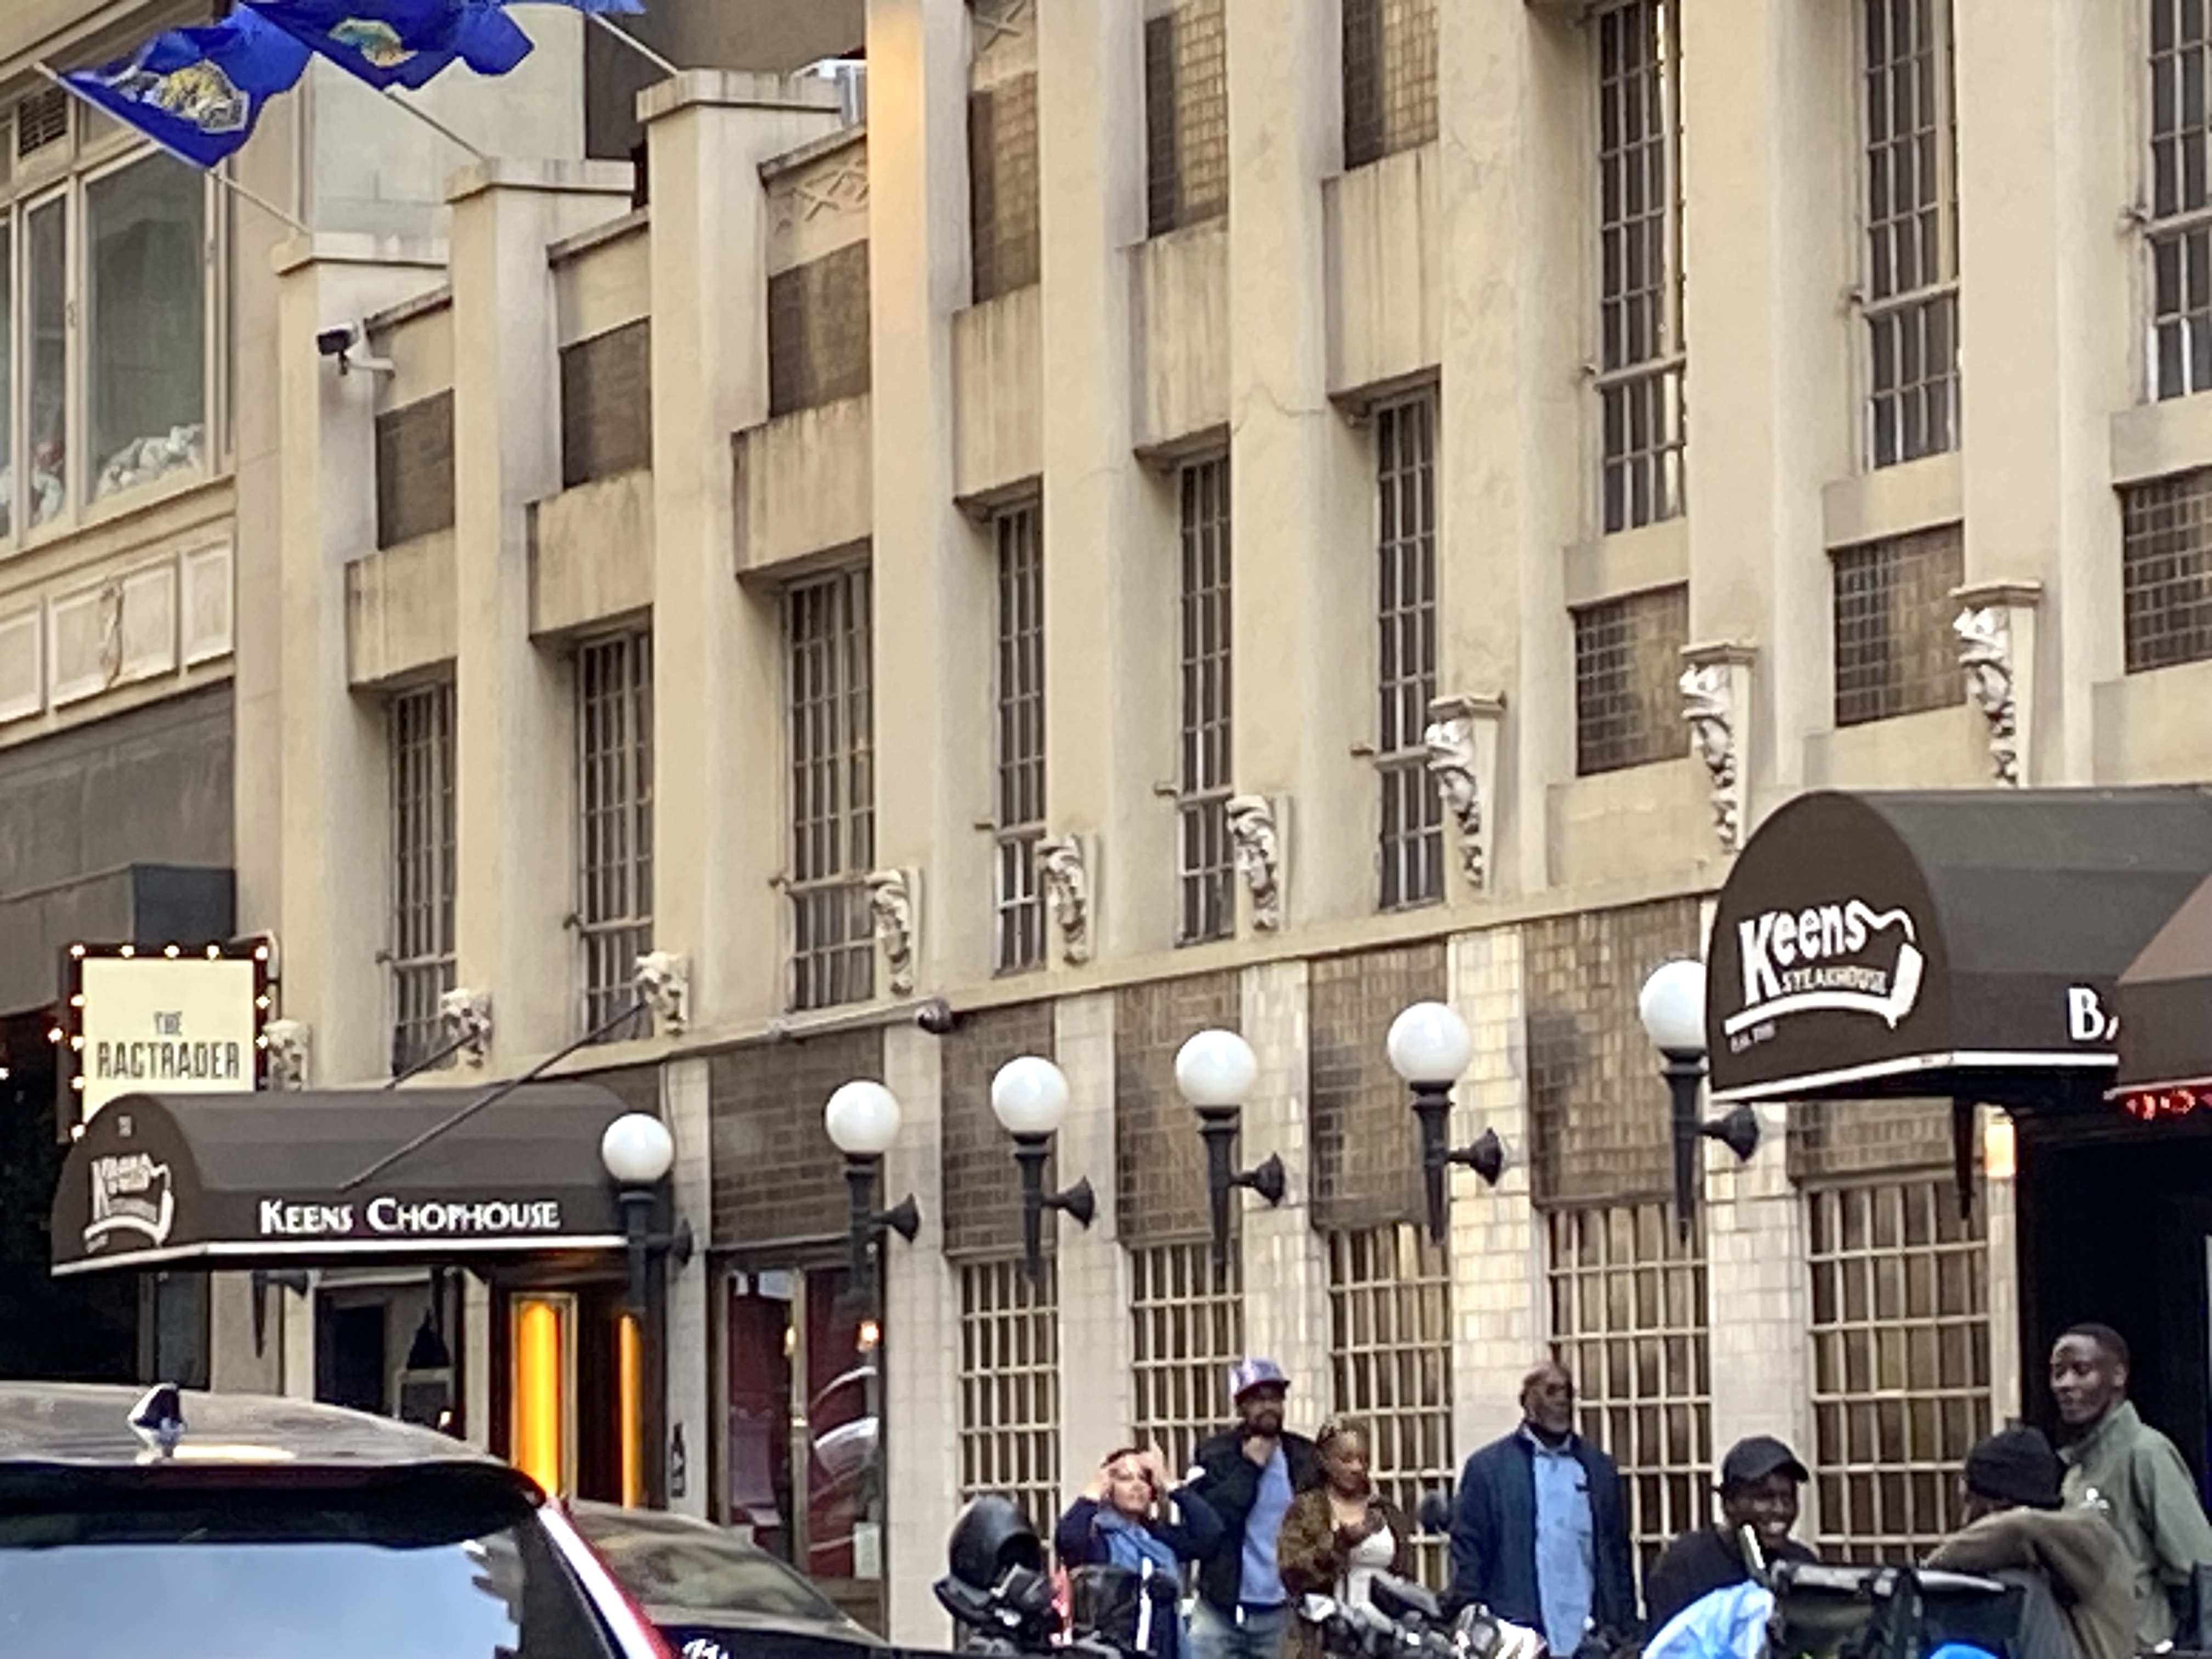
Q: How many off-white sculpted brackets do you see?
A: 9